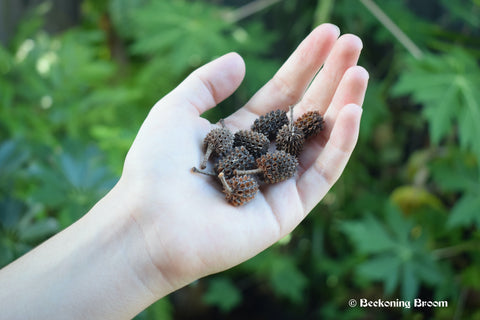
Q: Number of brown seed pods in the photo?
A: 8